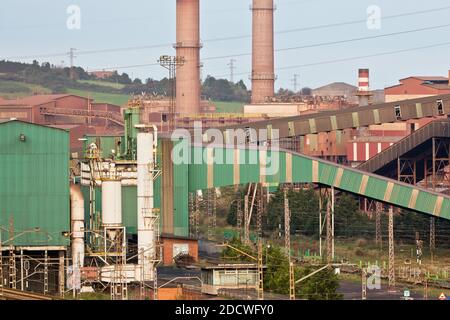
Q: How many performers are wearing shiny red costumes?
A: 0